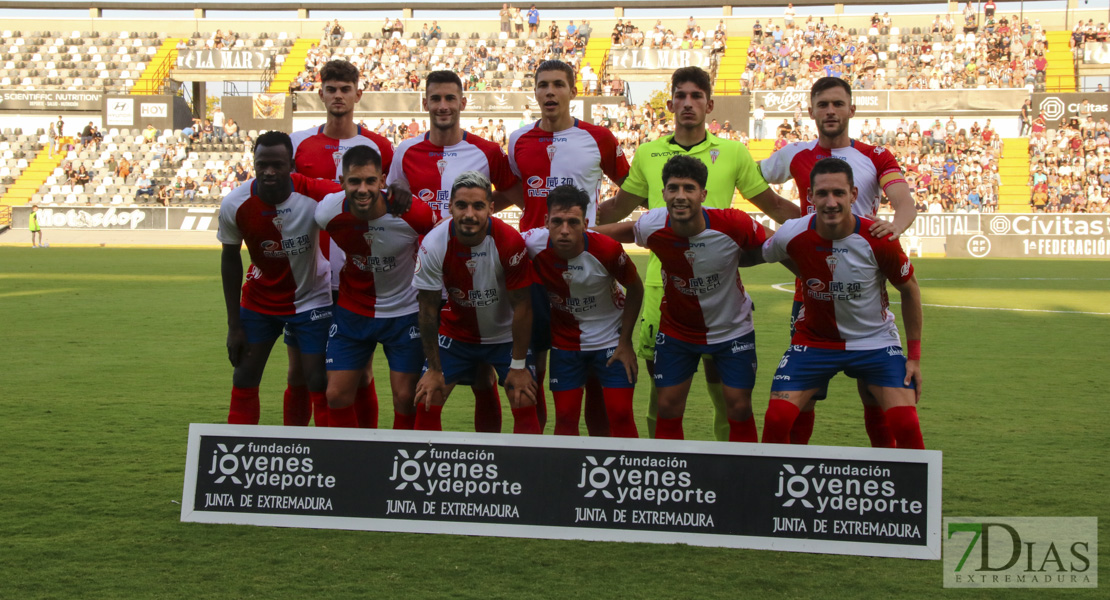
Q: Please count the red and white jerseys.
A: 10